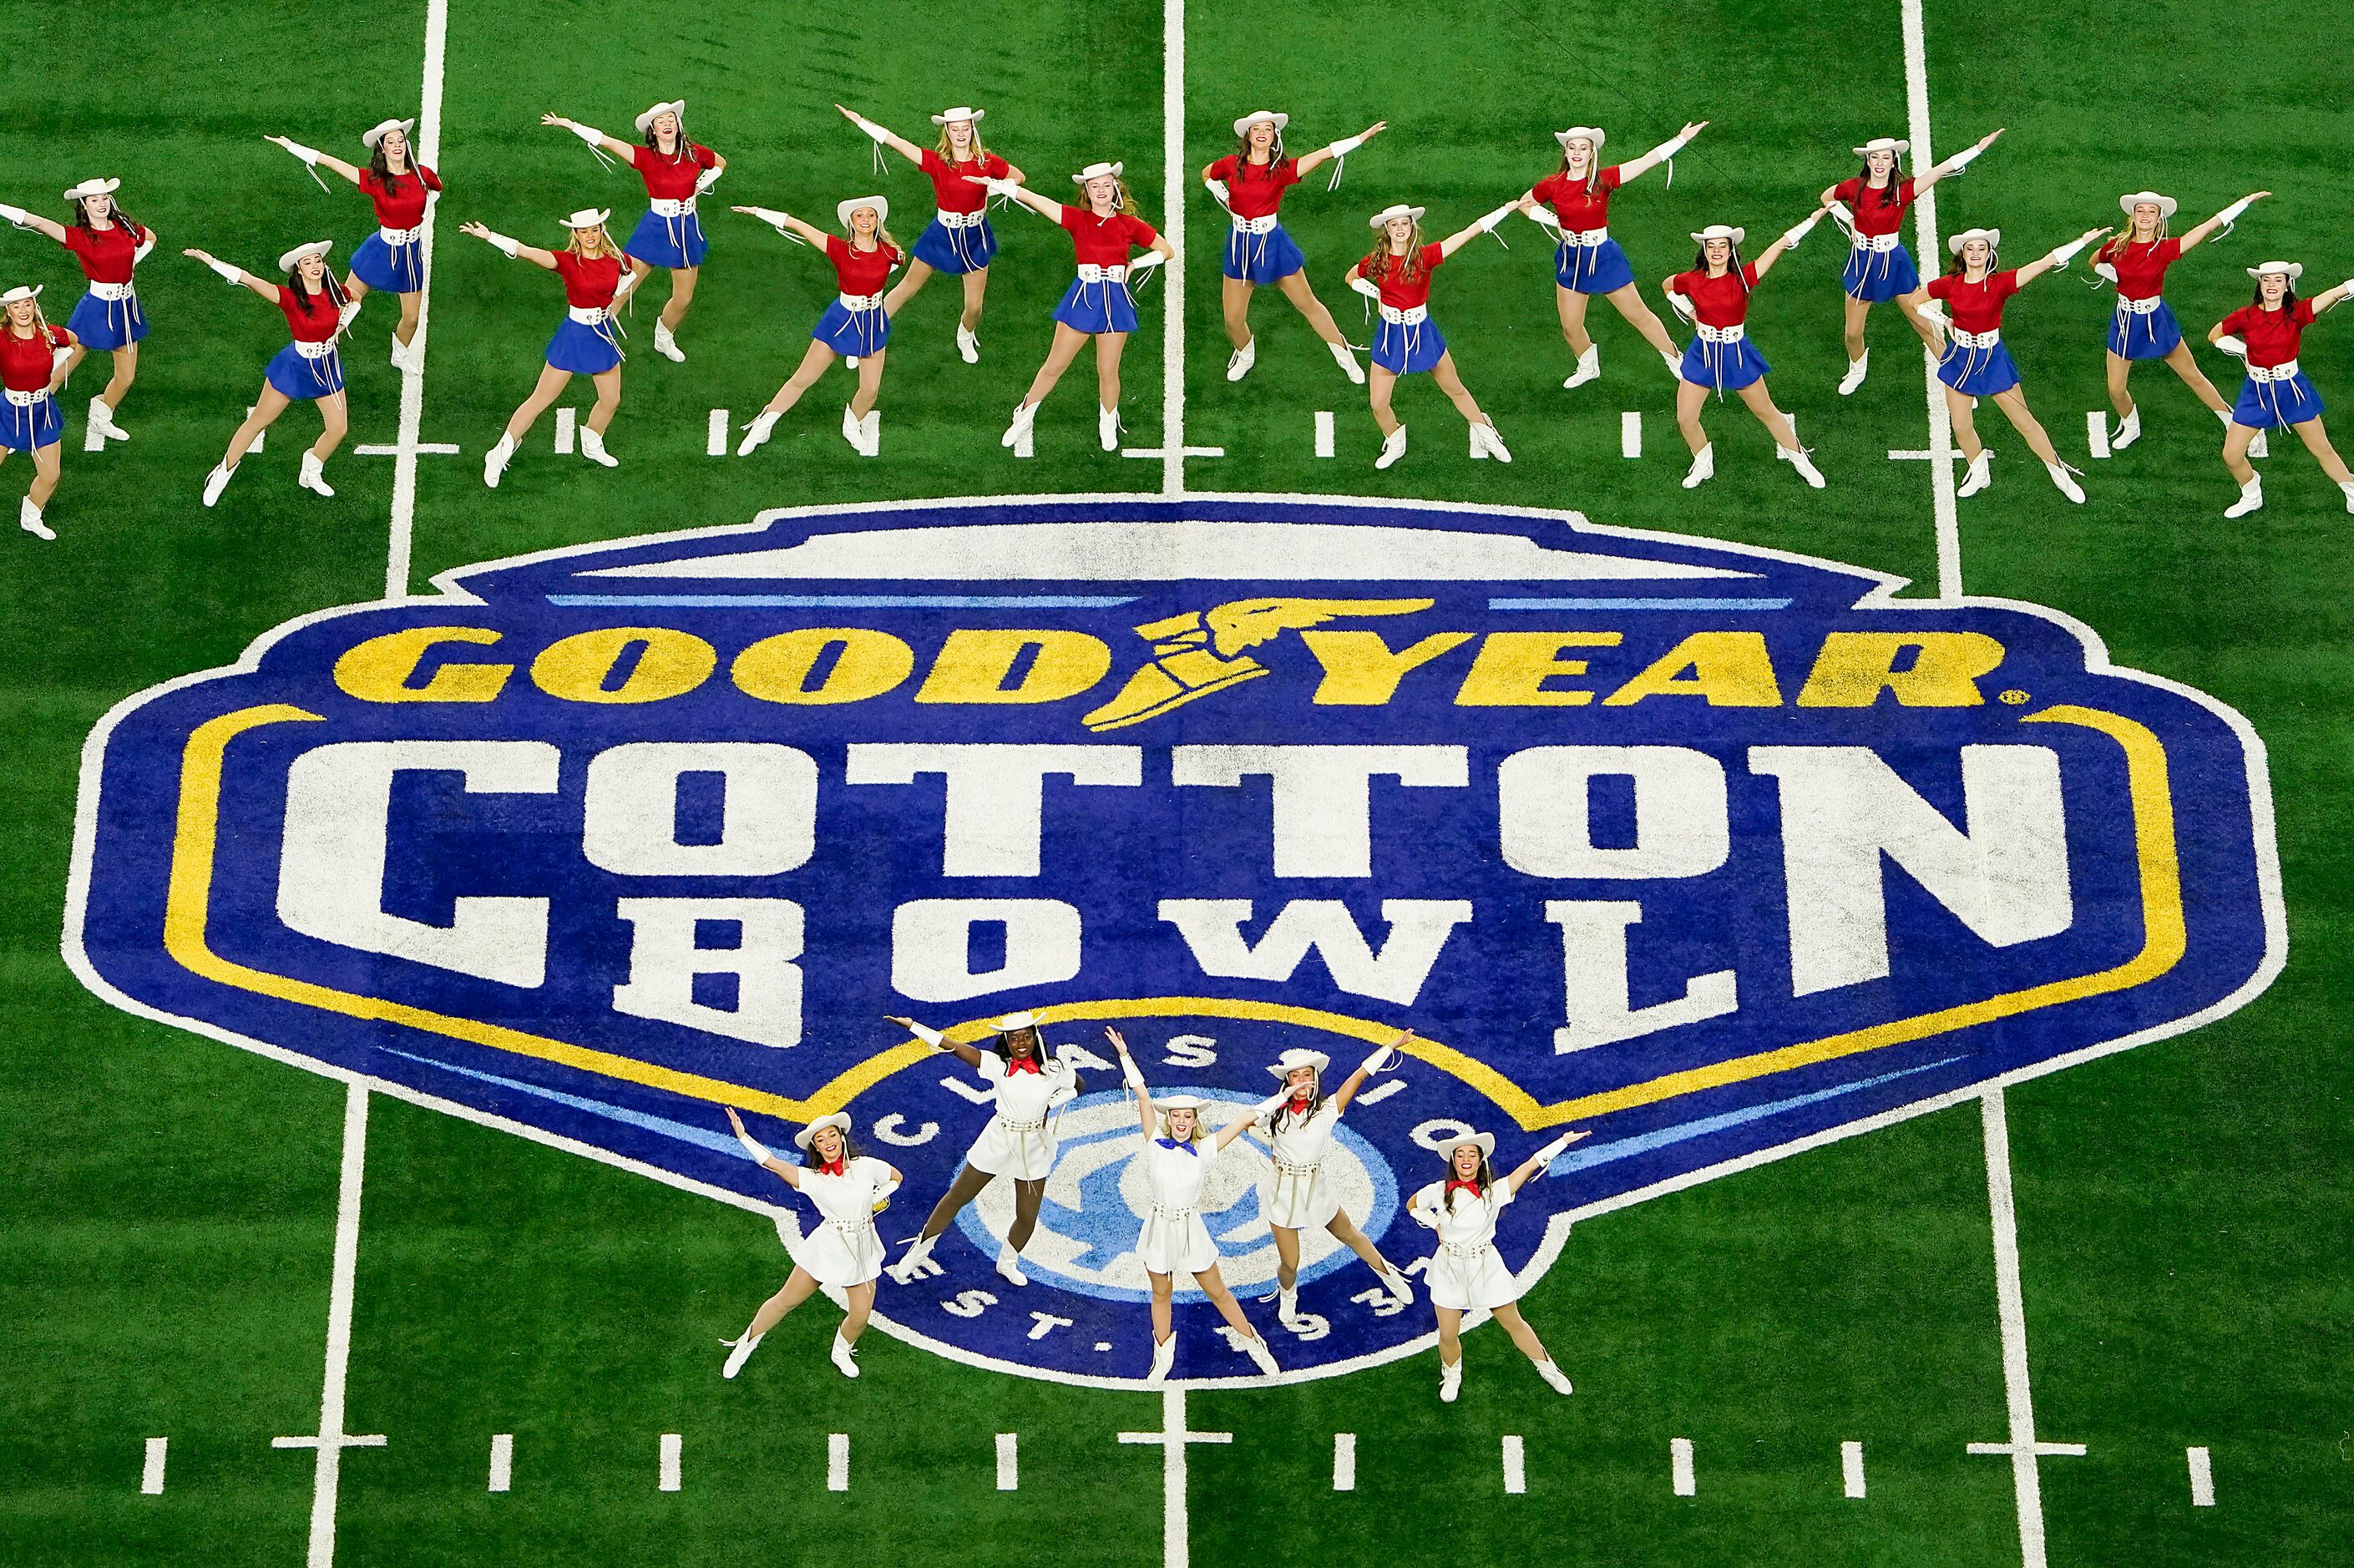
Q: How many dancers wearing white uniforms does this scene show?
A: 5